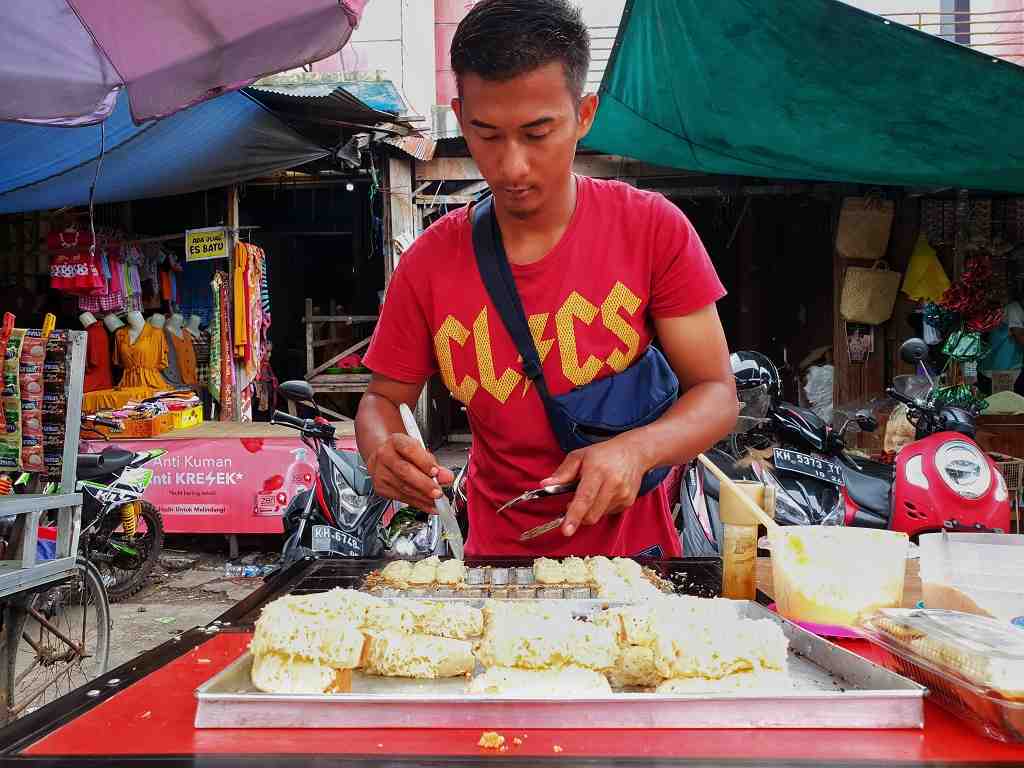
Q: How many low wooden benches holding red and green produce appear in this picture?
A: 1